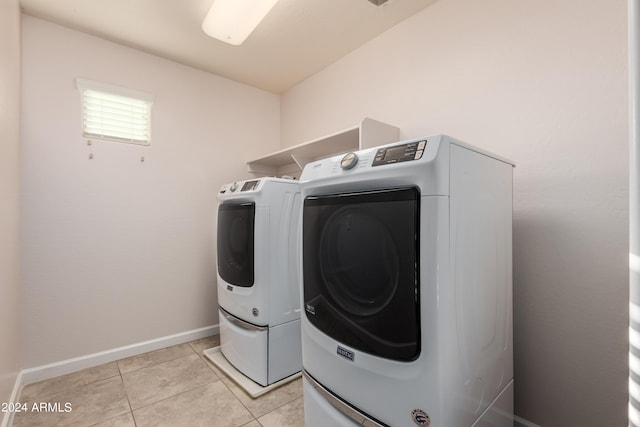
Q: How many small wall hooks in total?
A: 3